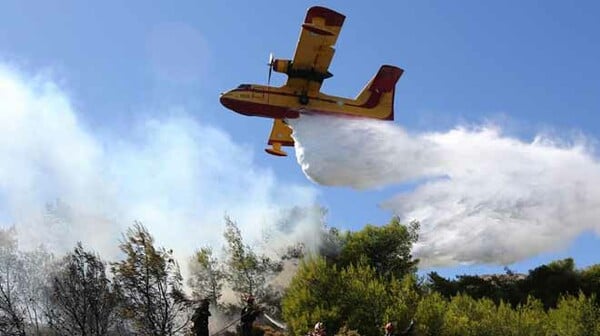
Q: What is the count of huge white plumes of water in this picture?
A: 2